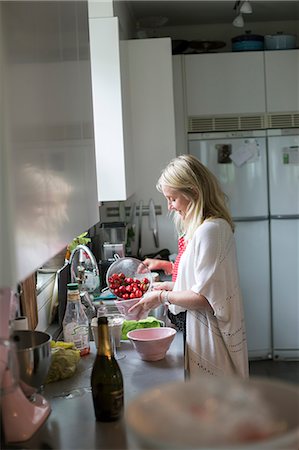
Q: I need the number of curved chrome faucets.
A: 1